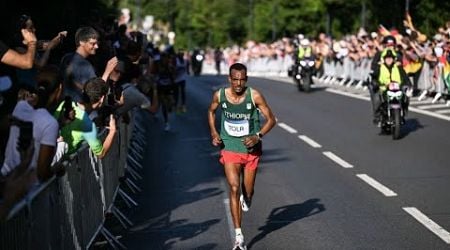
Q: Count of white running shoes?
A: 2